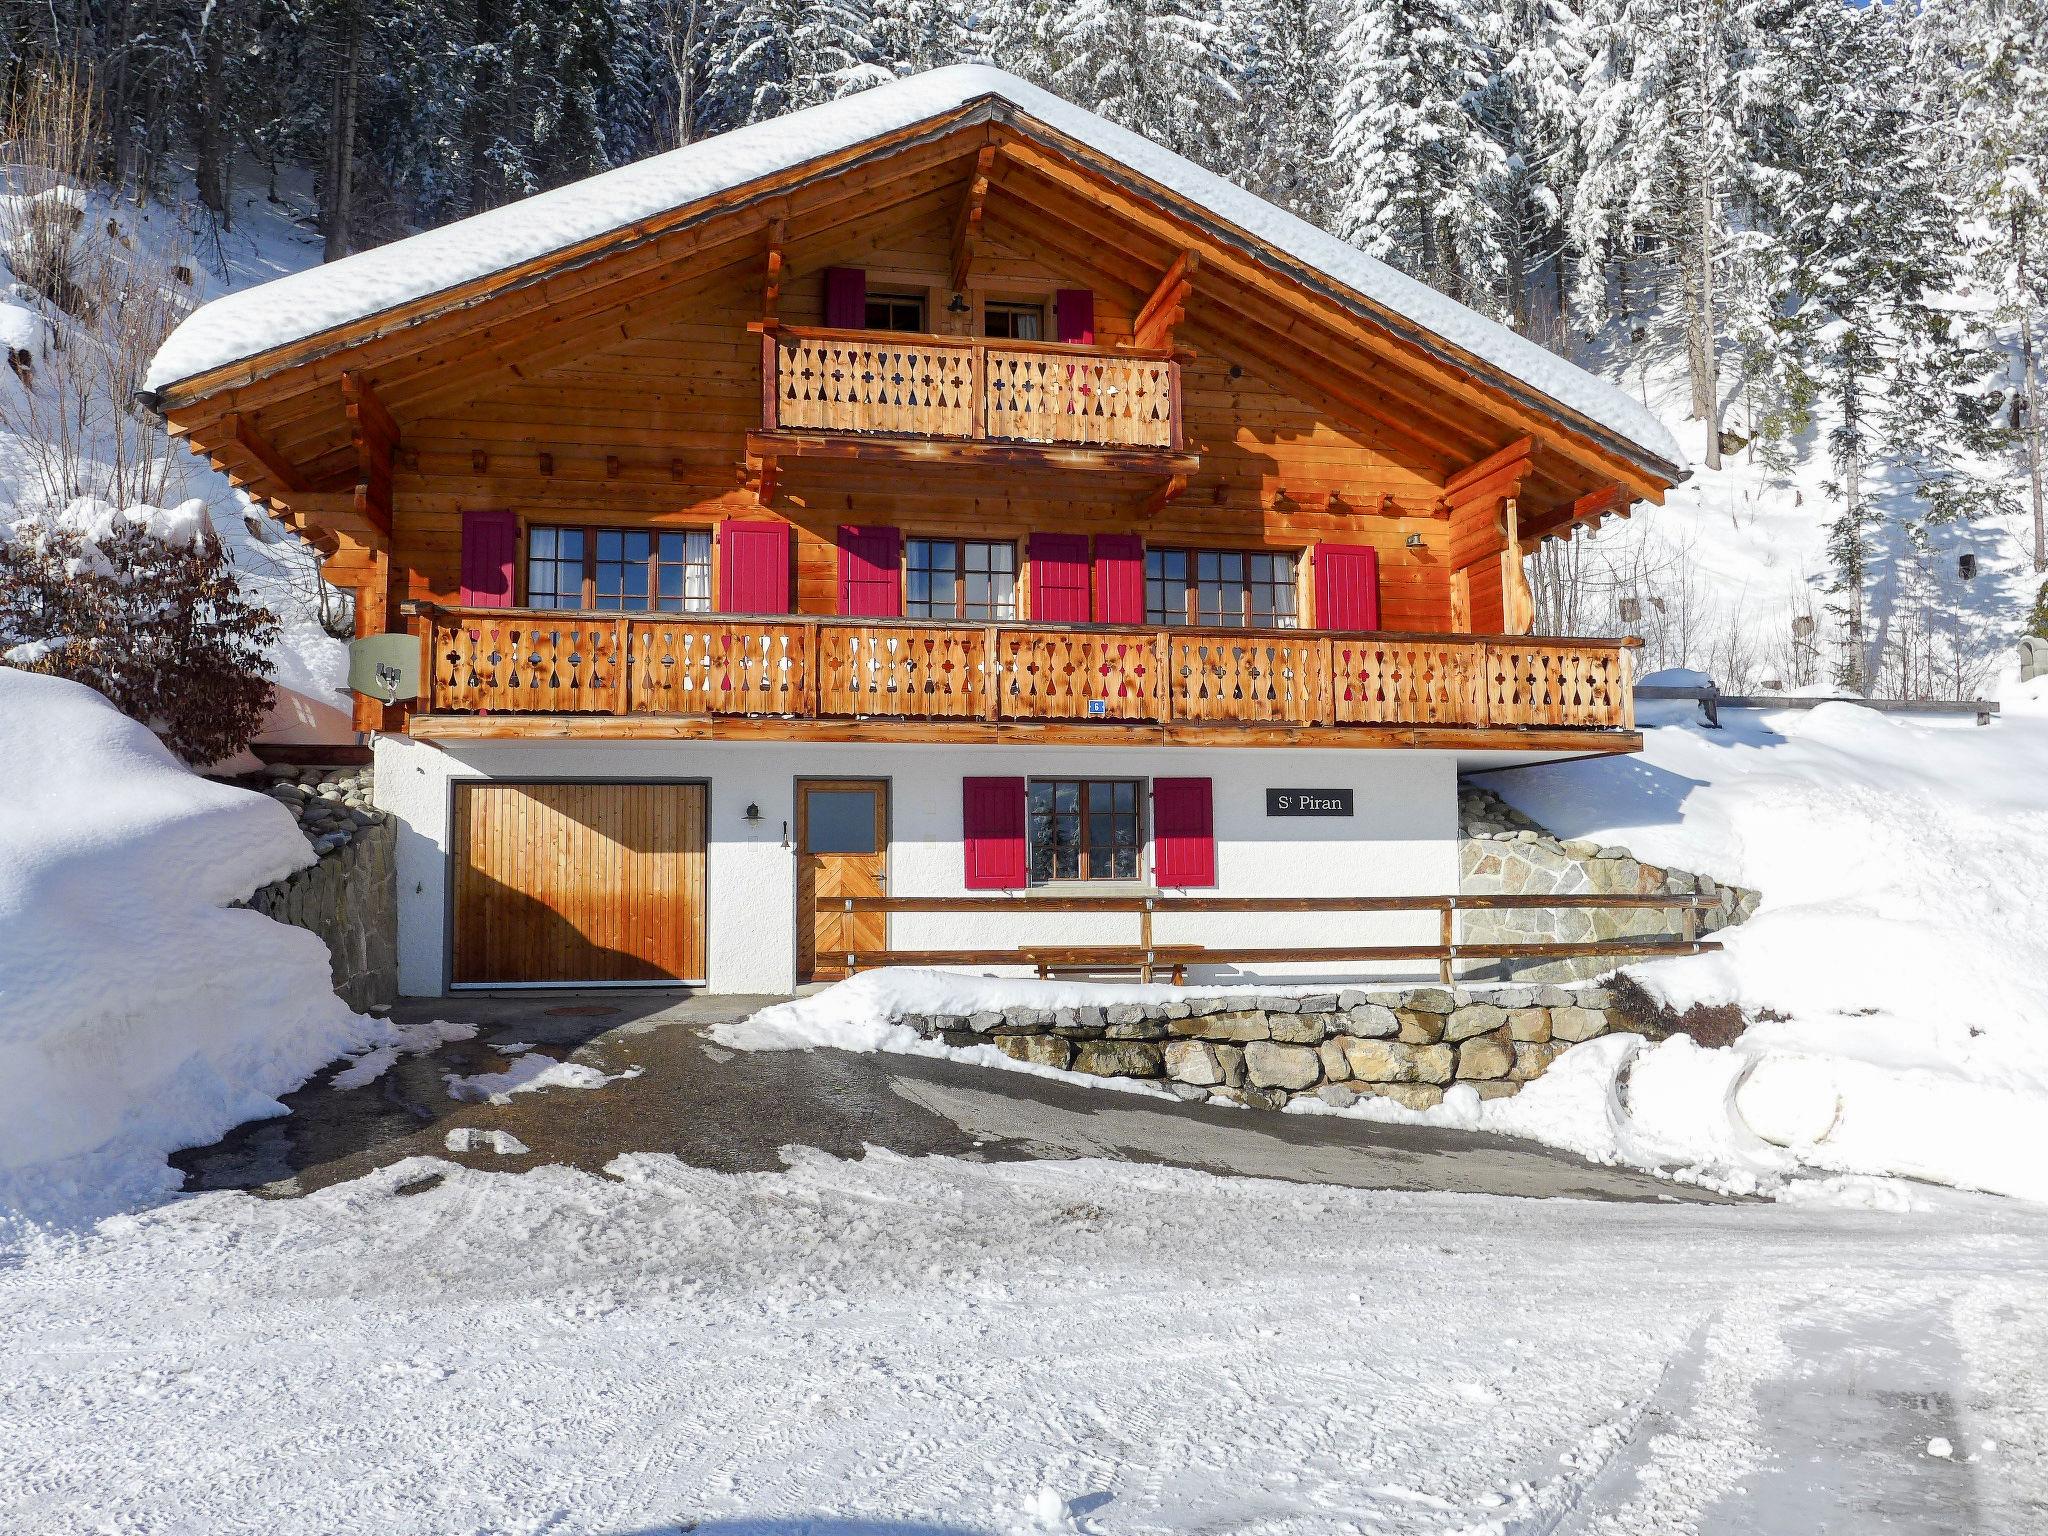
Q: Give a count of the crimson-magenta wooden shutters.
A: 10